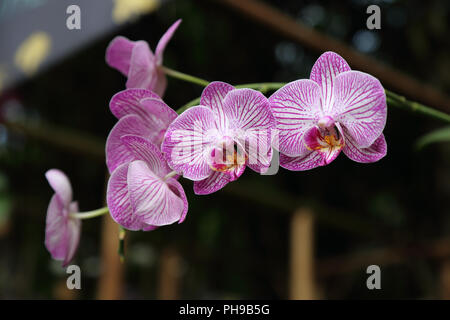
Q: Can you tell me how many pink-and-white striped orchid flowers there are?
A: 6